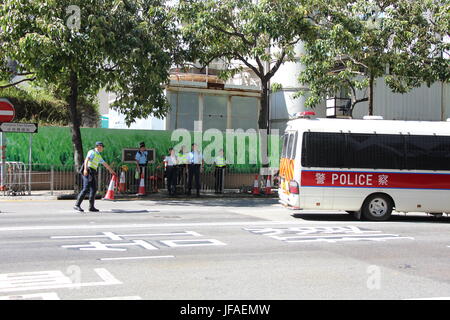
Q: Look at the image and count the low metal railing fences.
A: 1